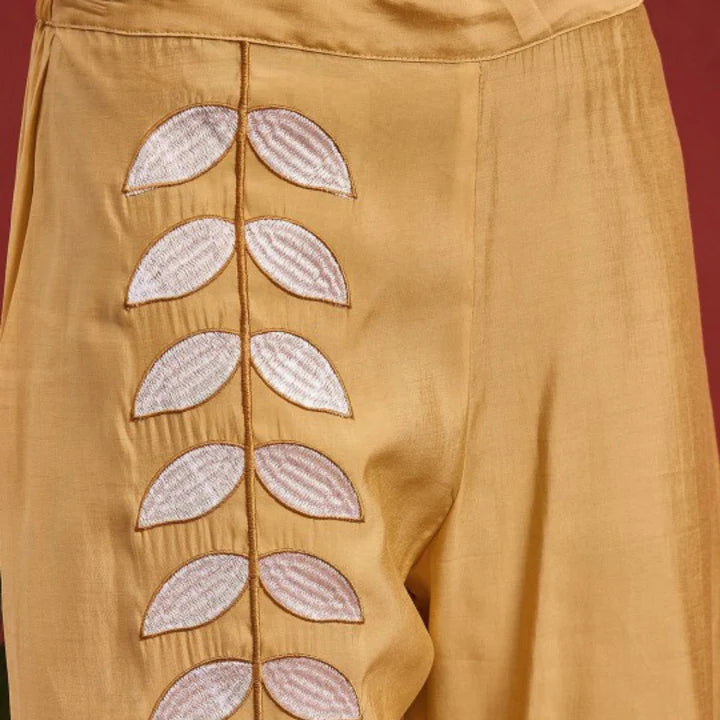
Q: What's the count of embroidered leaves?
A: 12